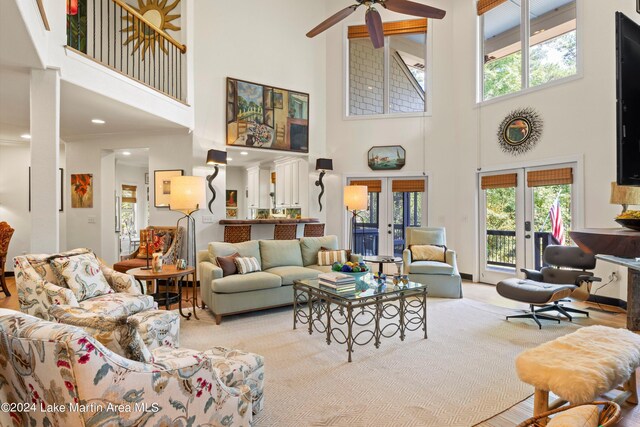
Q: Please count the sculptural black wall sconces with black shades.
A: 2